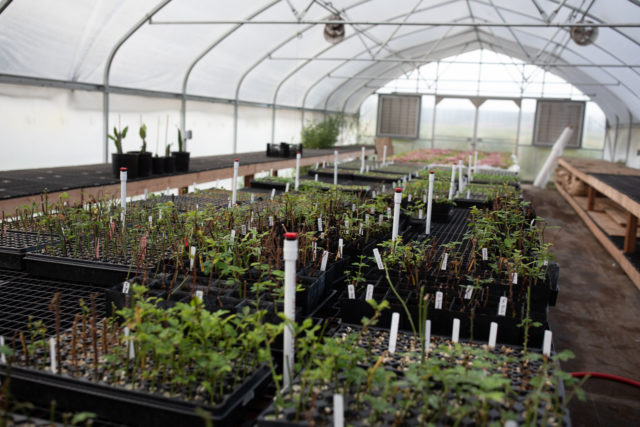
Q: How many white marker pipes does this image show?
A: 13